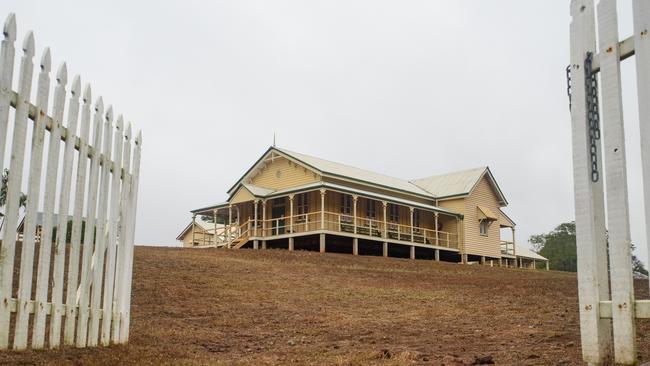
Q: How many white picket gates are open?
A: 2